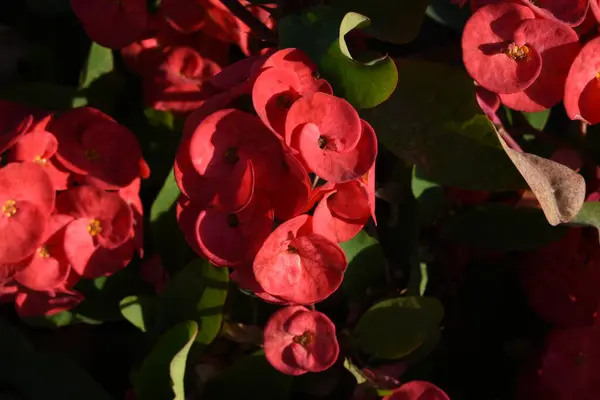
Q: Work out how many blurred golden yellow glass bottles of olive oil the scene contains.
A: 0